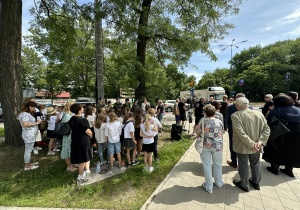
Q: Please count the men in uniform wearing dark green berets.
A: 5